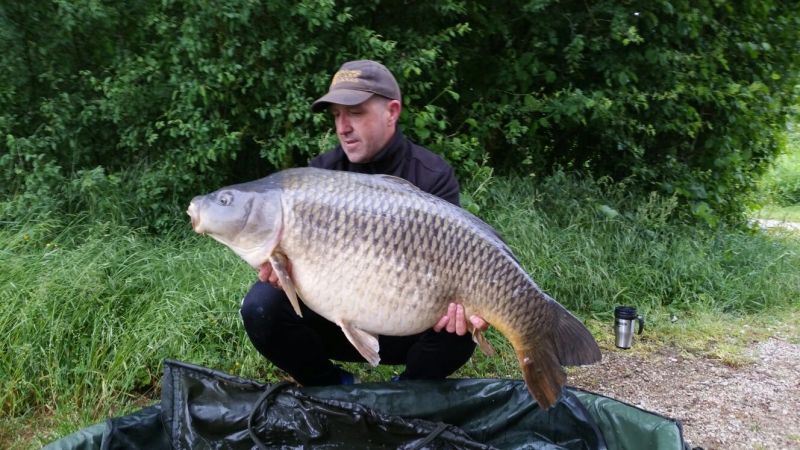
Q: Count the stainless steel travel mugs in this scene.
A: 1